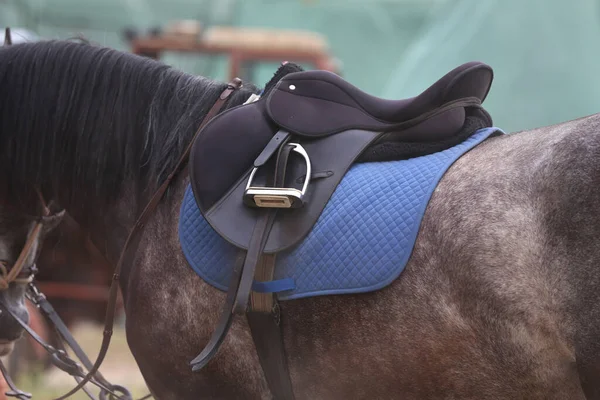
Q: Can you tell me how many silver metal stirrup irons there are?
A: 1